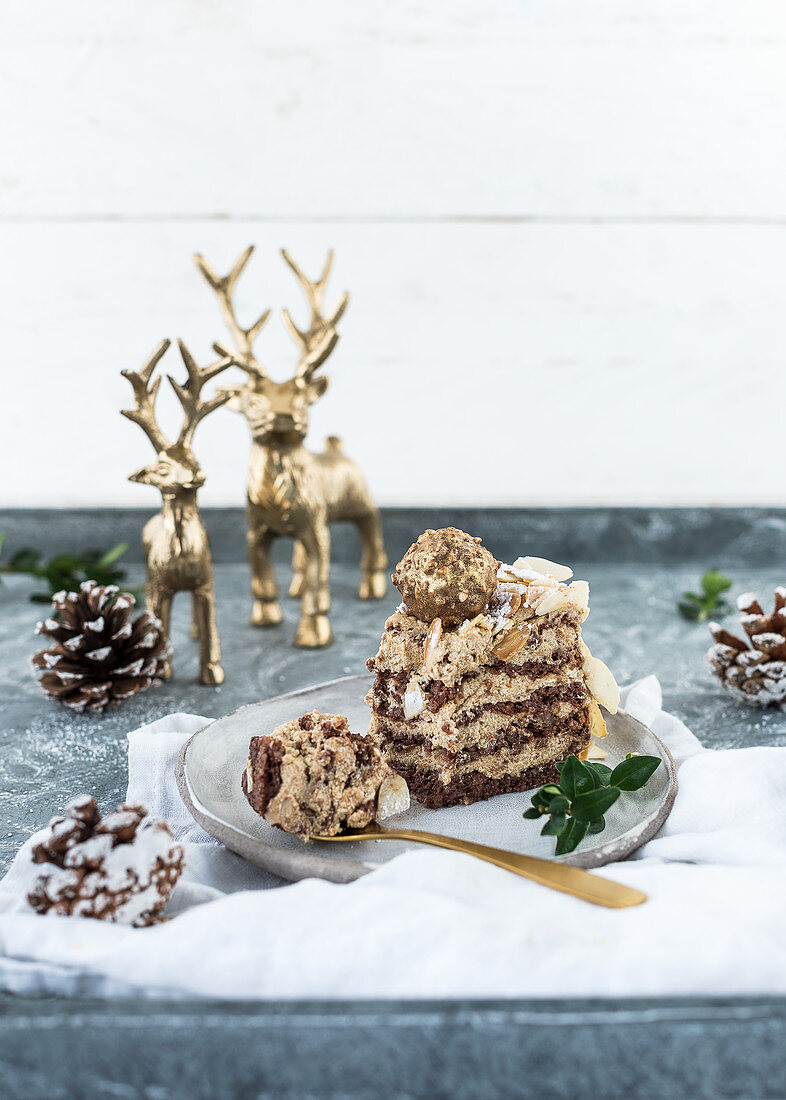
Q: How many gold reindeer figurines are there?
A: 2